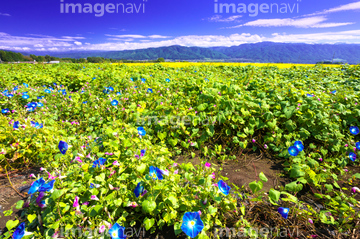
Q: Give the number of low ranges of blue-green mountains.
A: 1